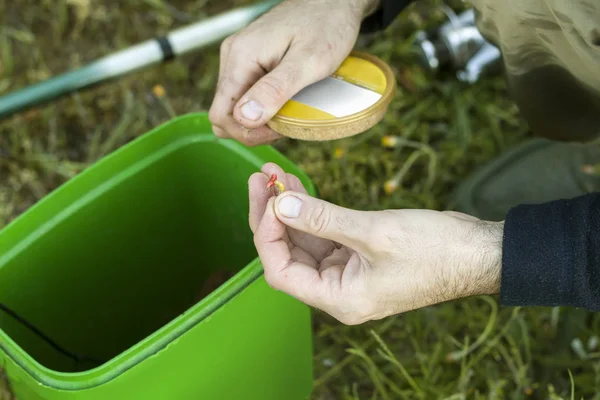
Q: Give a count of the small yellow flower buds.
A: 4